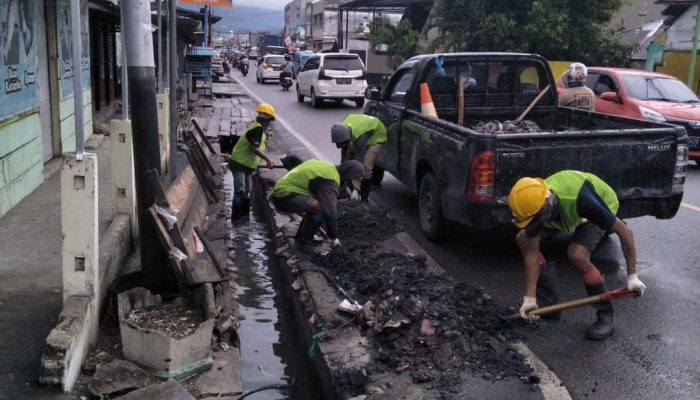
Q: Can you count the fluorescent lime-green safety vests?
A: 4